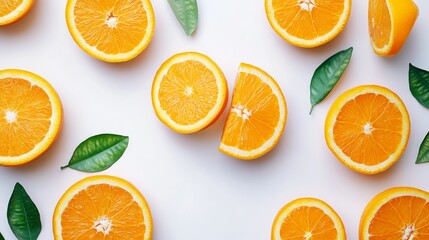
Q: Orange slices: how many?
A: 11